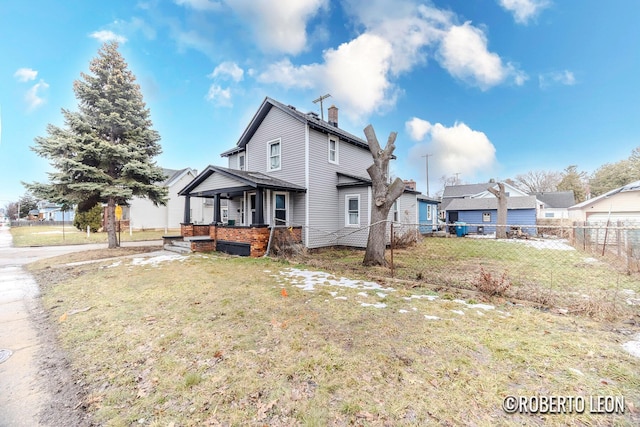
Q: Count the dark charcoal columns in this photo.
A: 3